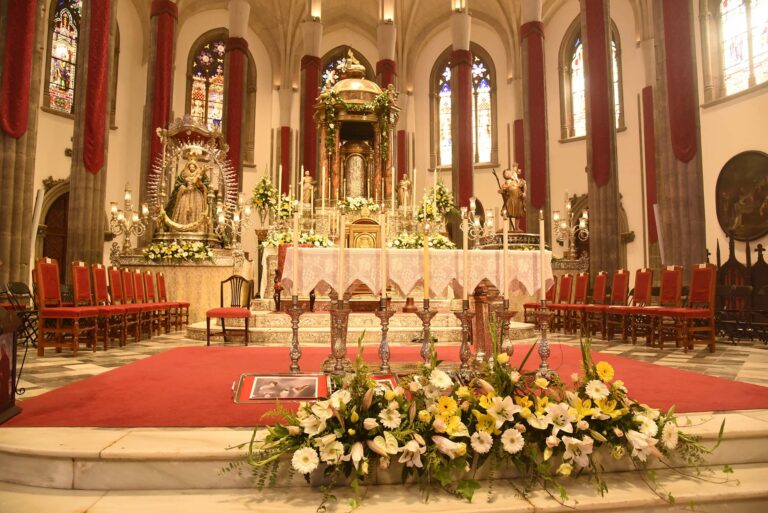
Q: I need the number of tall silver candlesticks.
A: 7